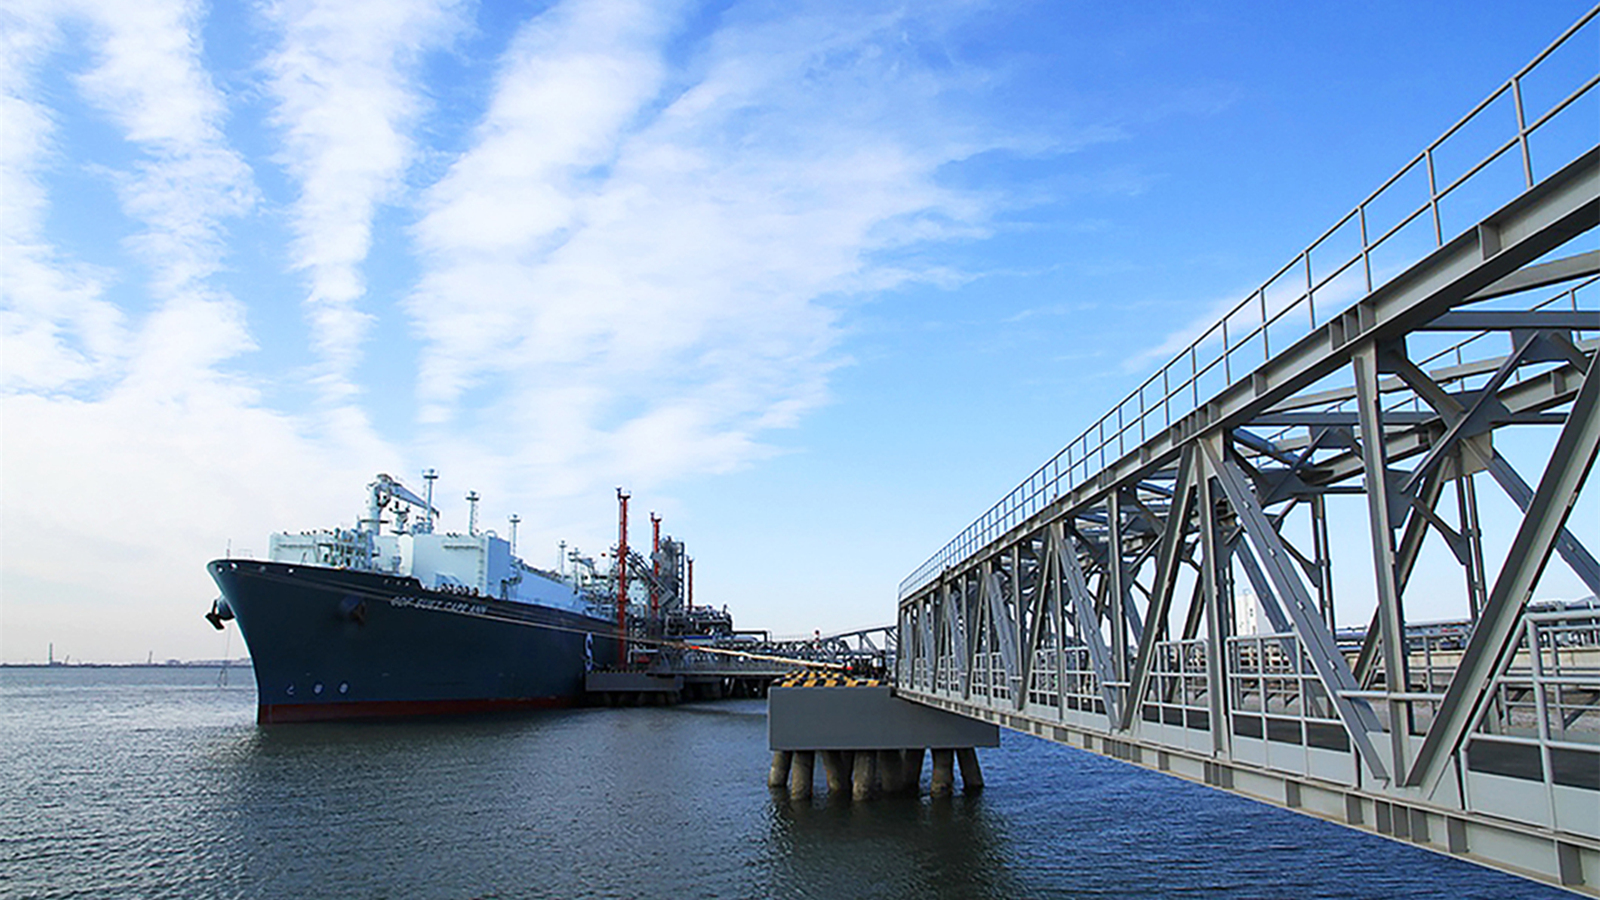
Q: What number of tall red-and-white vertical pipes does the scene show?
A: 3